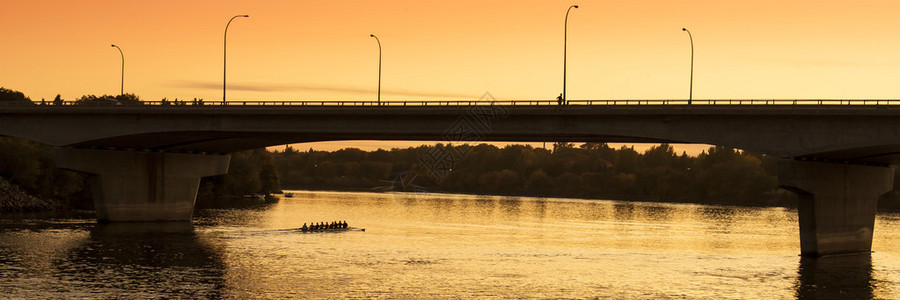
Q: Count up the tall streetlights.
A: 5